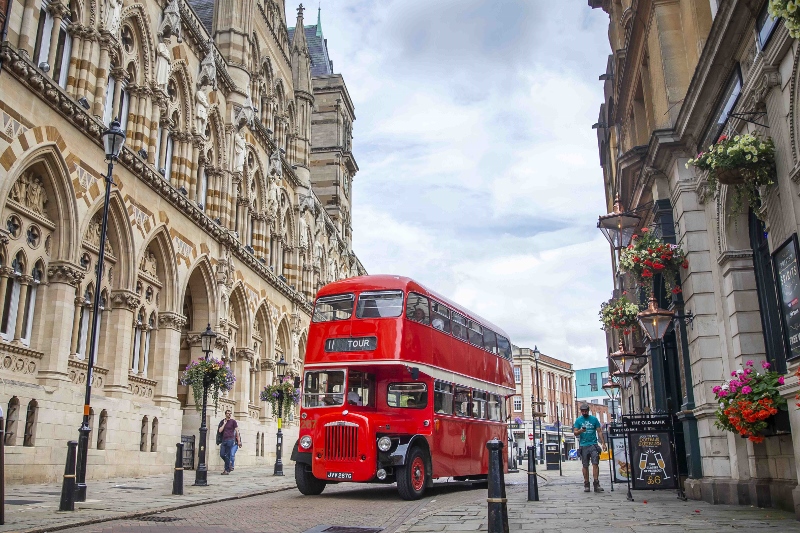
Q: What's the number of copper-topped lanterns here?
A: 5